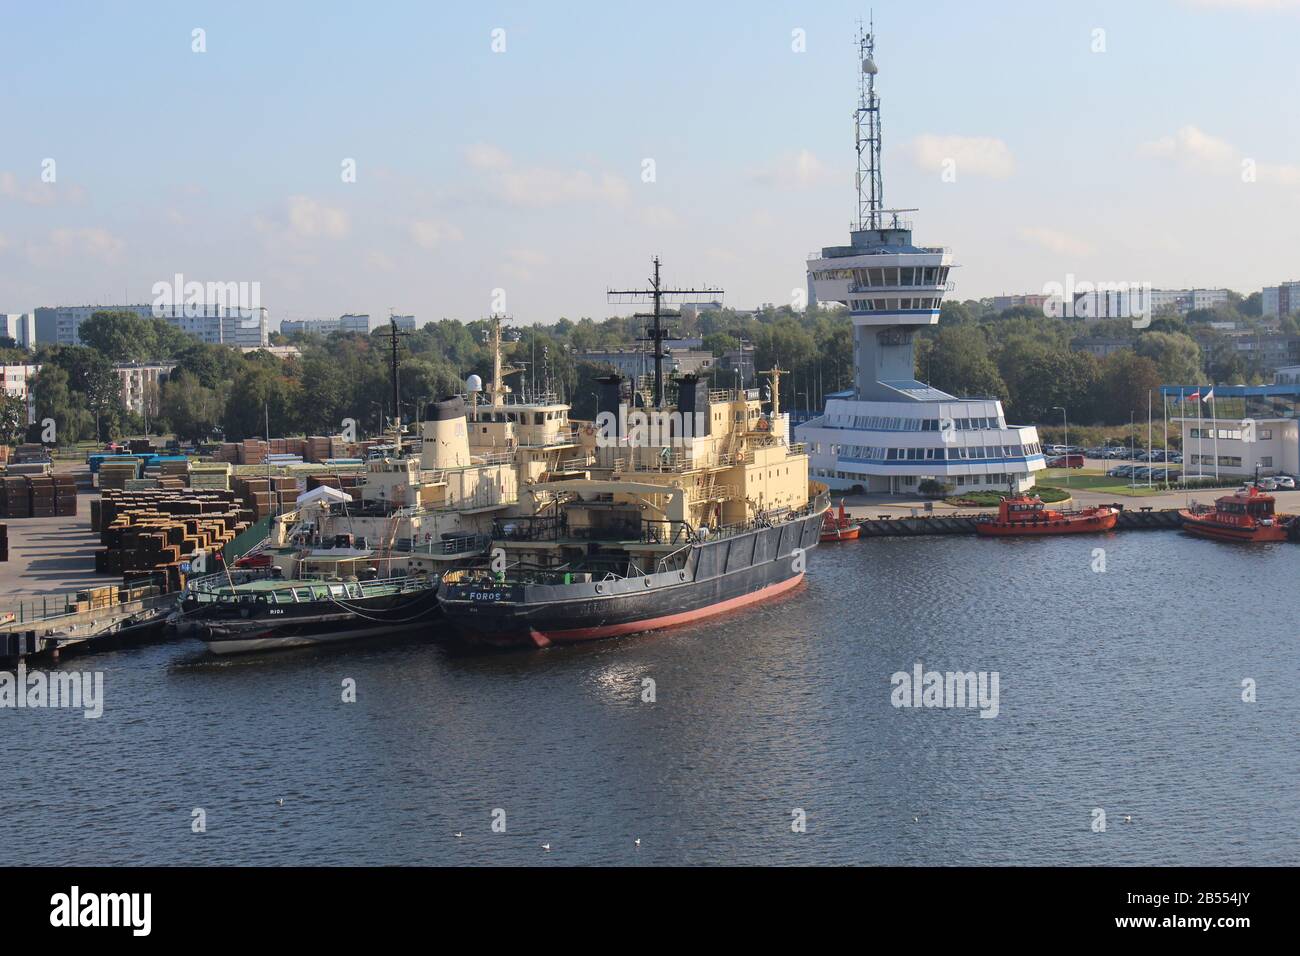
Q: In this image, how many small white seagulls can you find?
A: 6